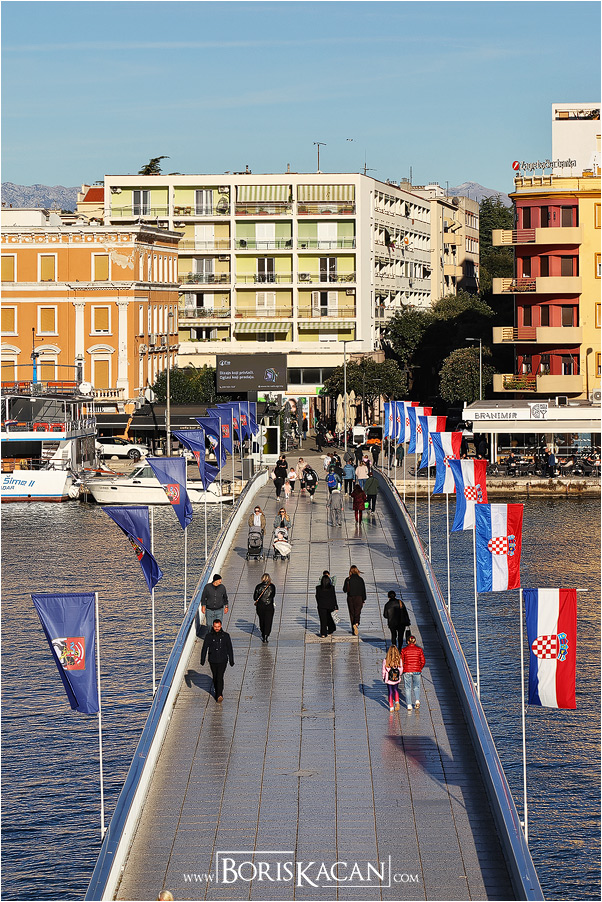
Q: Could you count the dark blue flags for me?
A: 9